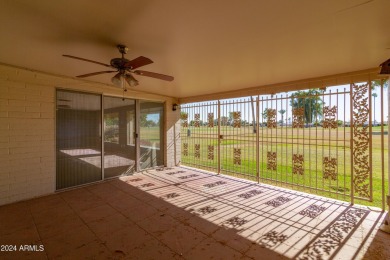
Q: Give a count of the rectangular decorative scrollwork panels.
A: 14